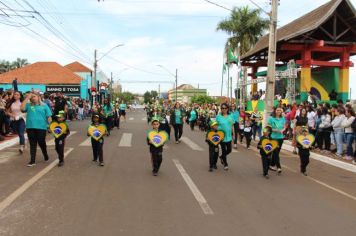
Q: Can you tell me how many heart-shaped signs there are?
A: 6